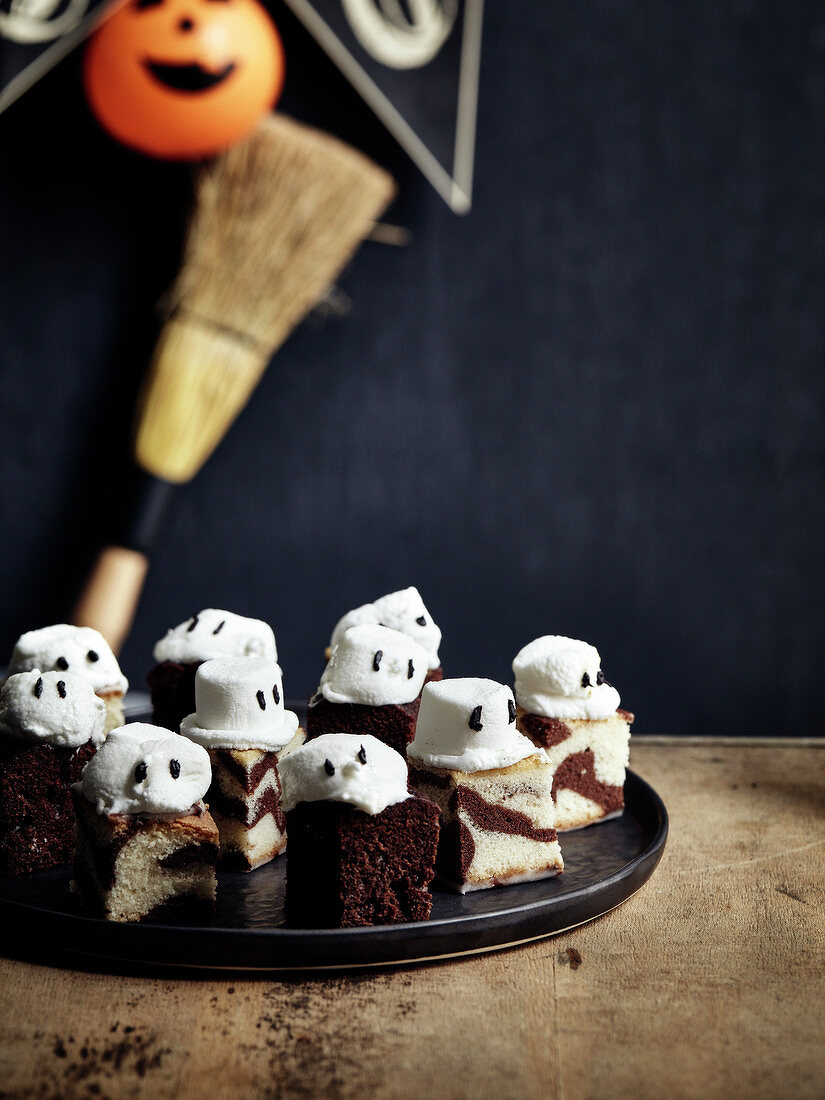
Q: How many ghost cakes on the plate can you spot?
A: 10